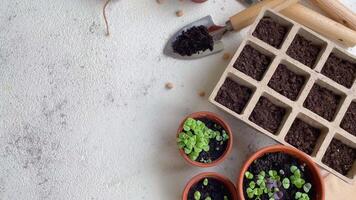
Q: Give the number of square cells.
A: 11